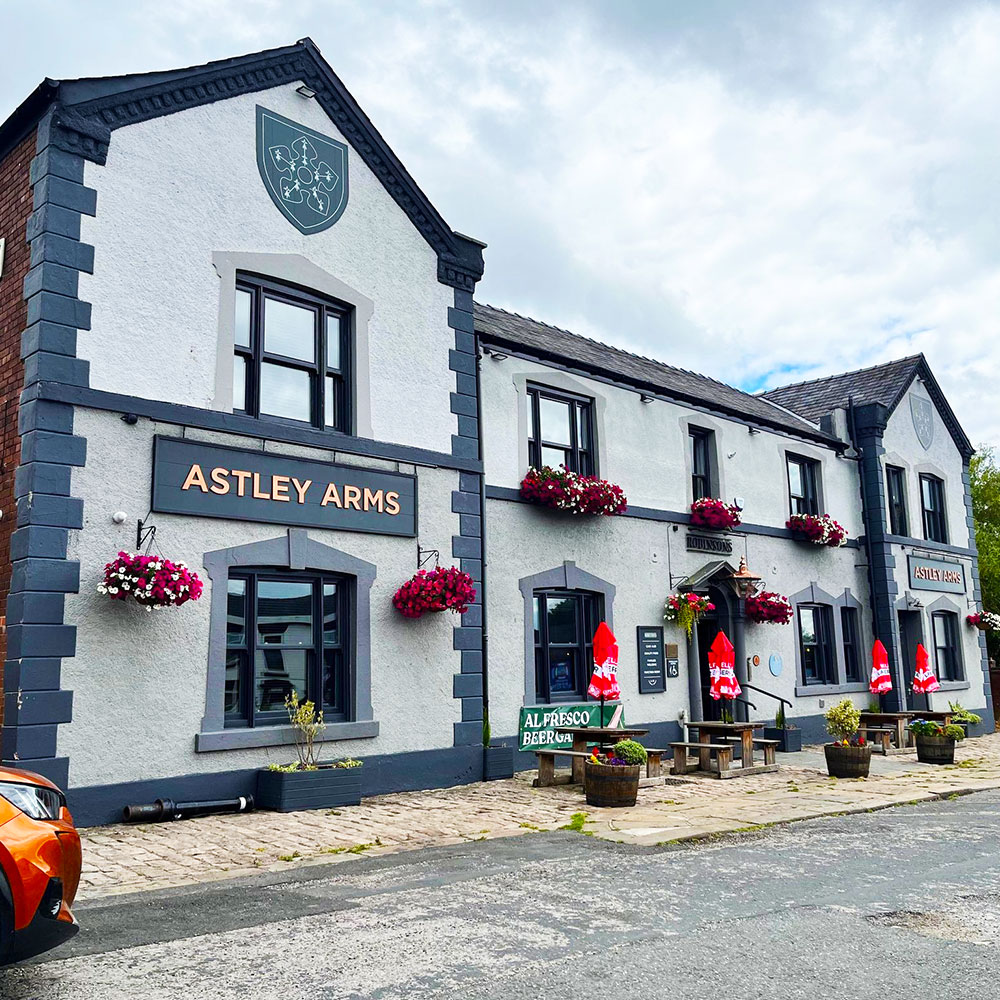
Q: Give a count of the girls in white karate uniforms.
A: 0